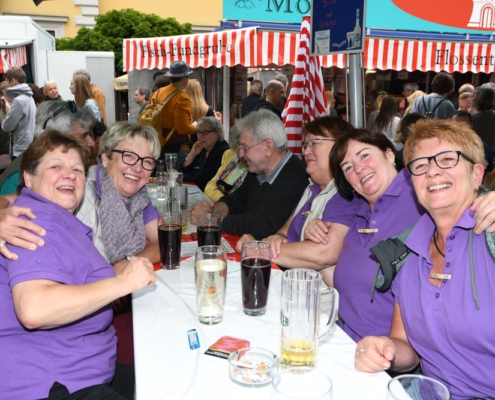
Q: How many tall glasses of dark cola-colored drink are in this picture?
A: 3